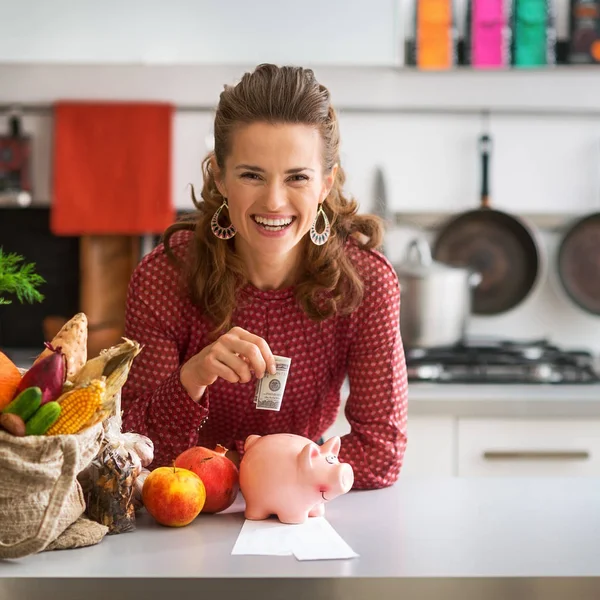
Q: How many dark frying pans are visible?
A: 2